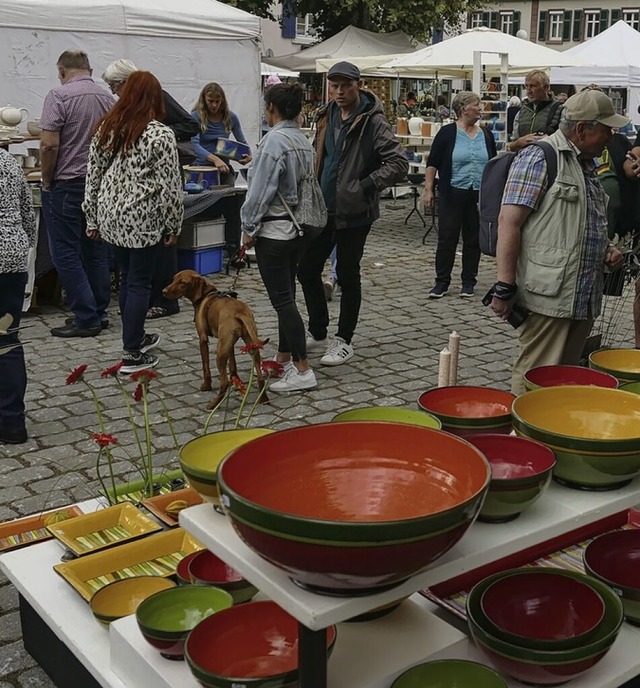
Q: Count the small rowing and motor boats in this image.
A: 0